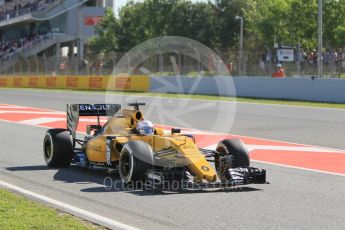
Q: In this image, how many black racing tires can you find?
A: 3